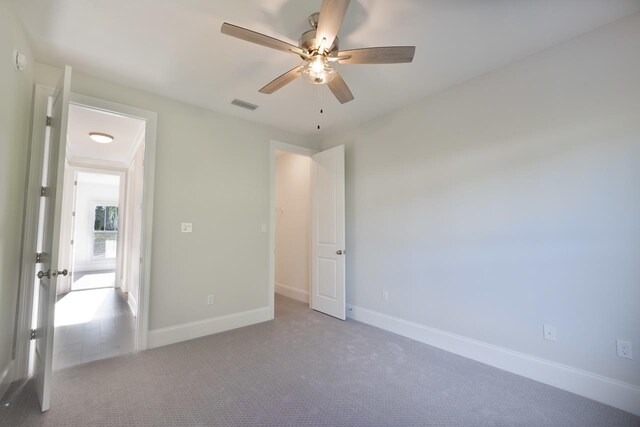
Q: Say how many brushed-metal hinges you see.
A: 4